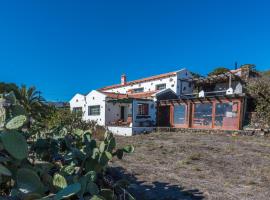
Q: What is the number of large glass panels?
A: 3